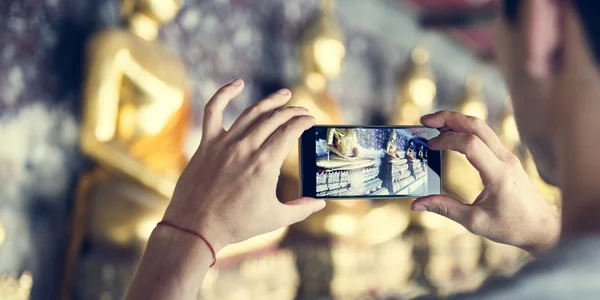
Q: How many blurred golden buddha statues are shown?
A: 5